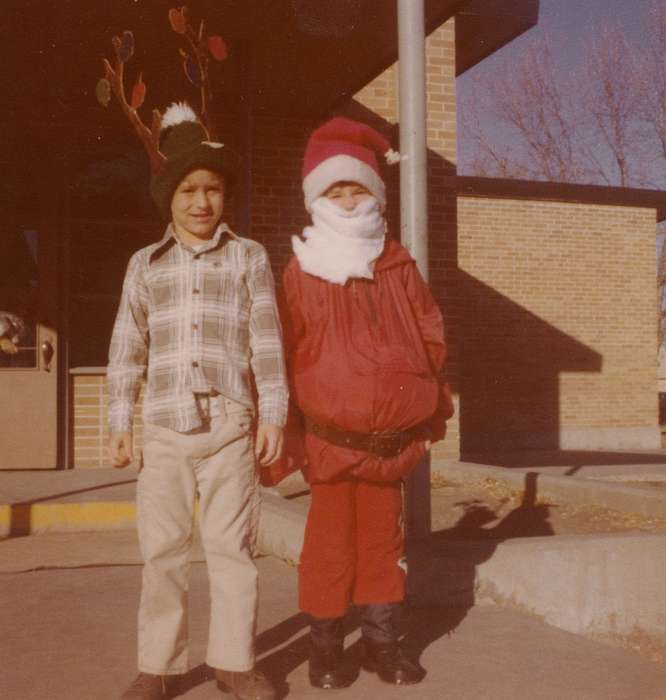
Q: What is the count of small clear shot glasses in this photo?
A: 0